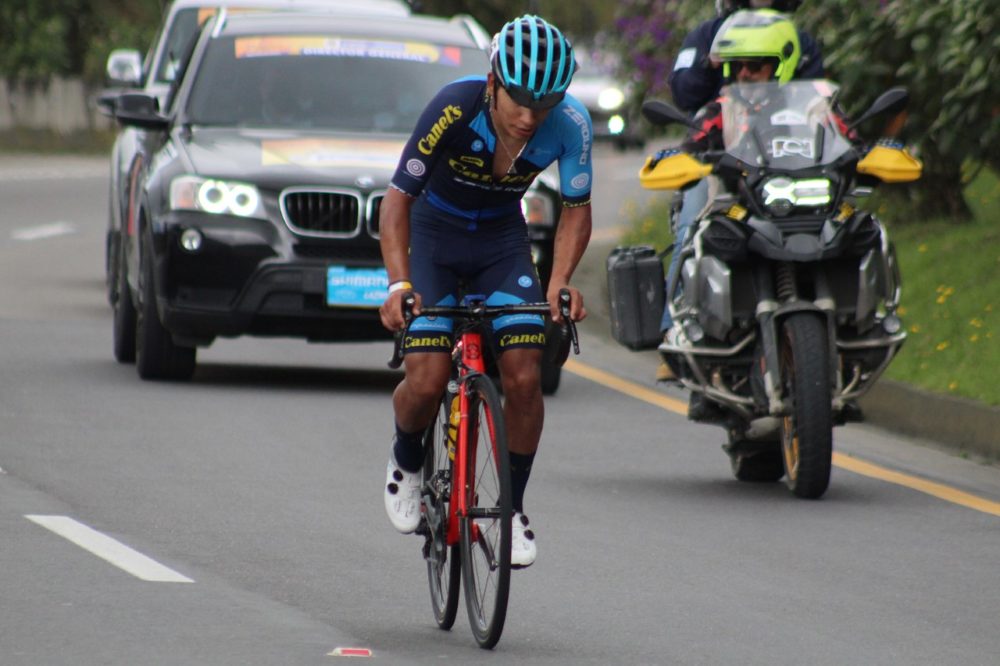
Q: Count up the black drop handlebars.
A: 1